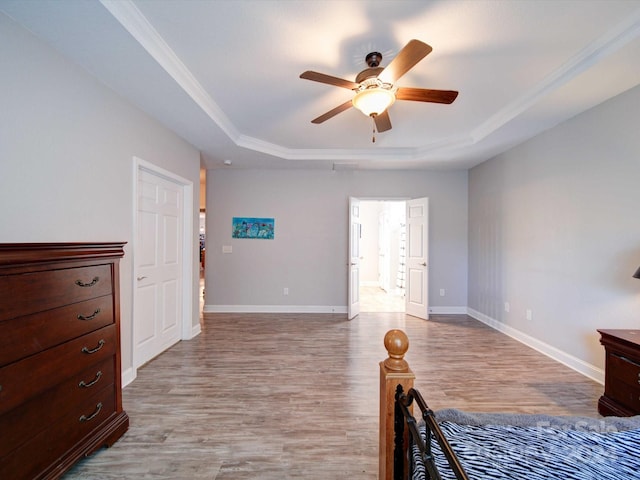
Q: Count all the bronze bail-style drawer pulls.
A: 5